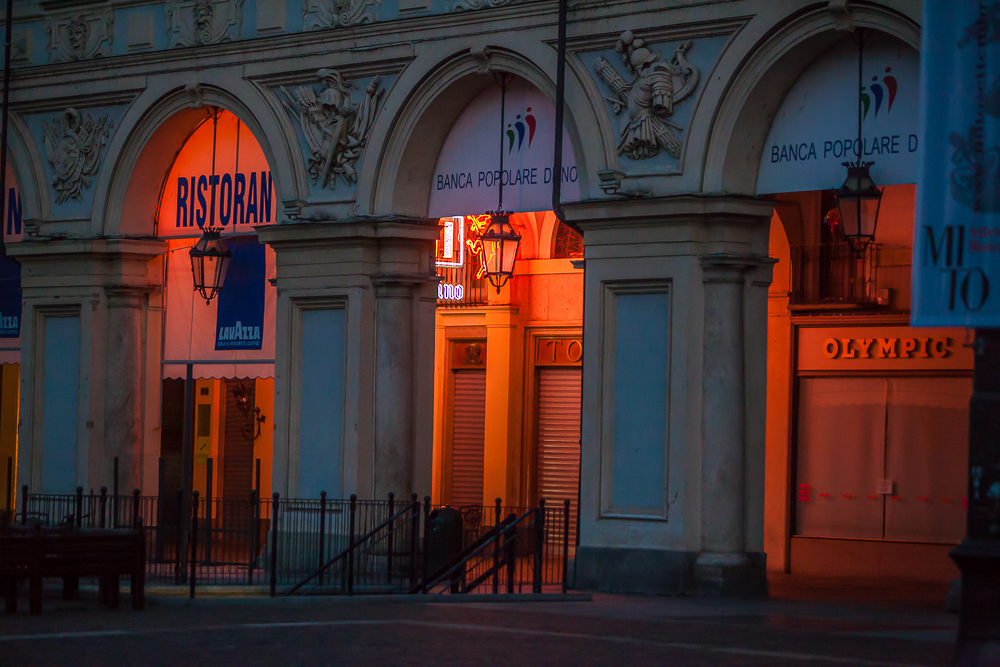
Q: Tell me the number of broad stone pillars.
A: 3